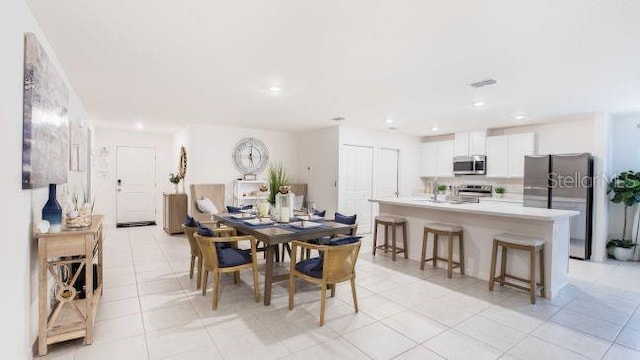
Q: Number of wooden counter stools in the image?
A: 3